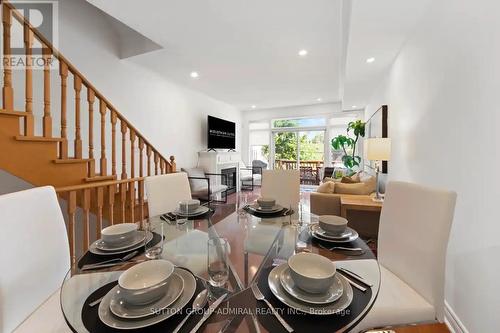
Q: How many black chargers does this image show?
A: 6